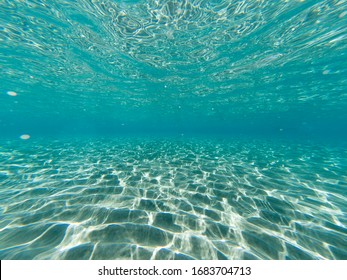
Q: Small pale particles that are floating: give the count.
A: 2